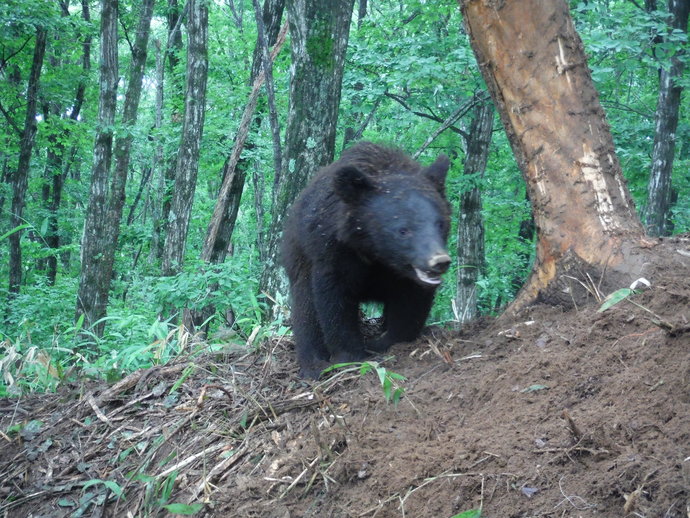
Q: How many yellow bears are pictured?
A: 0